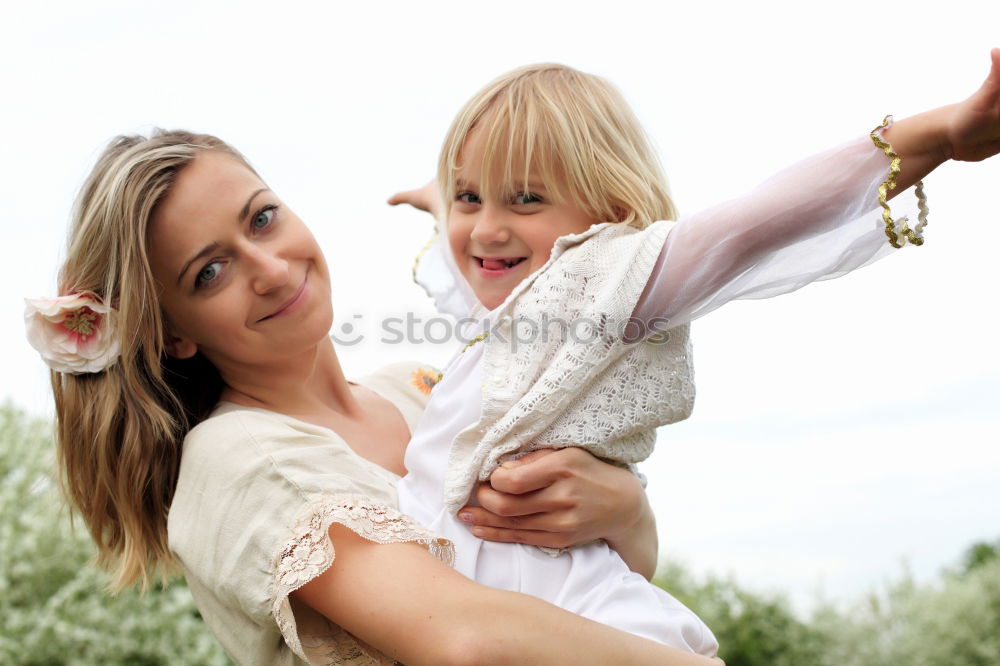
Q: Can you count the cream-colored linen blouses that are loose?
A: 1